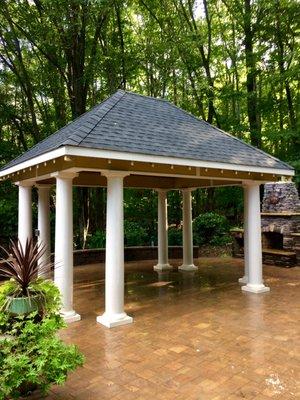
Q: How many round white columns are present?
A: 8